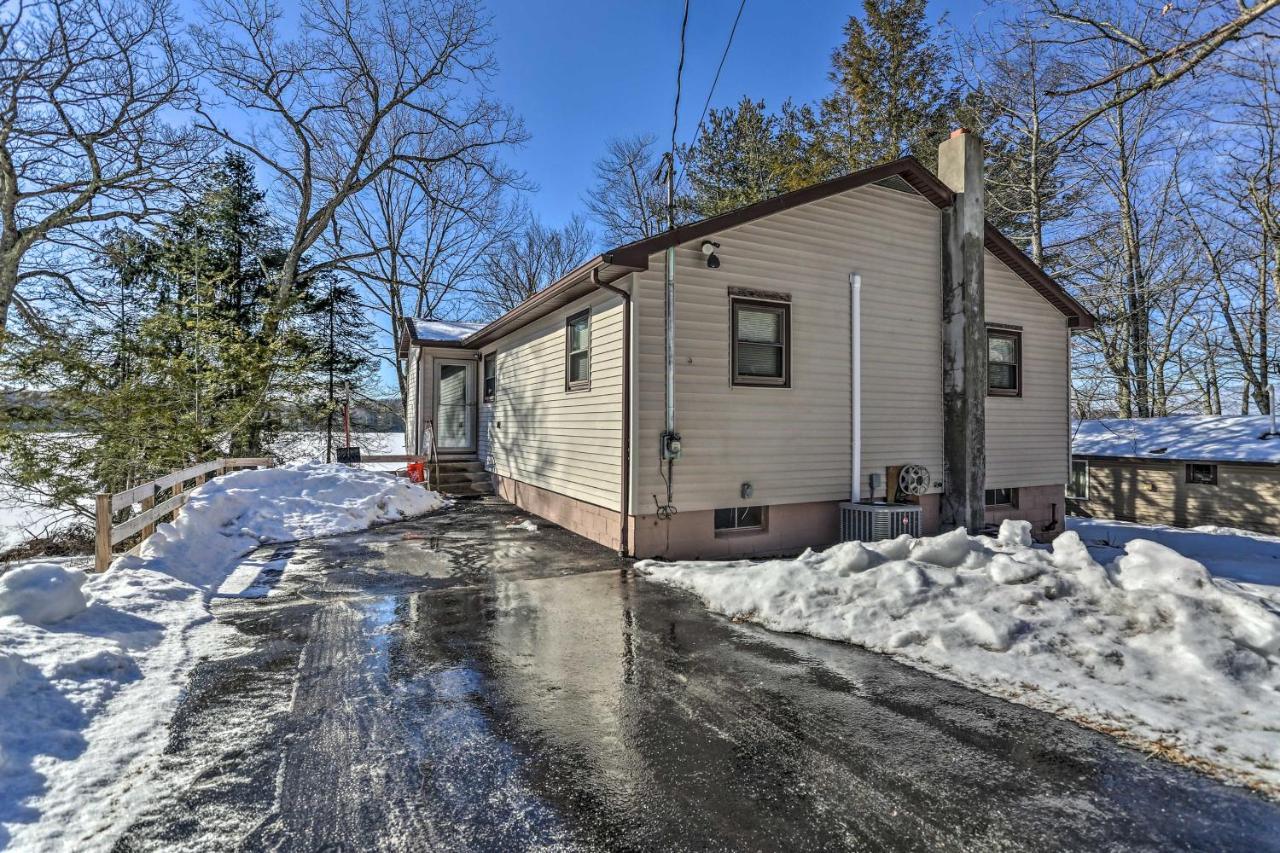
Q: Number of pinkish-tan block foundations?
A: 1